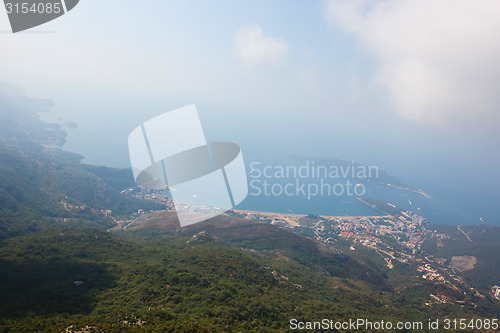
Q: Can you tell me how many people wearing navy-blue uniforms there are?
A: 0